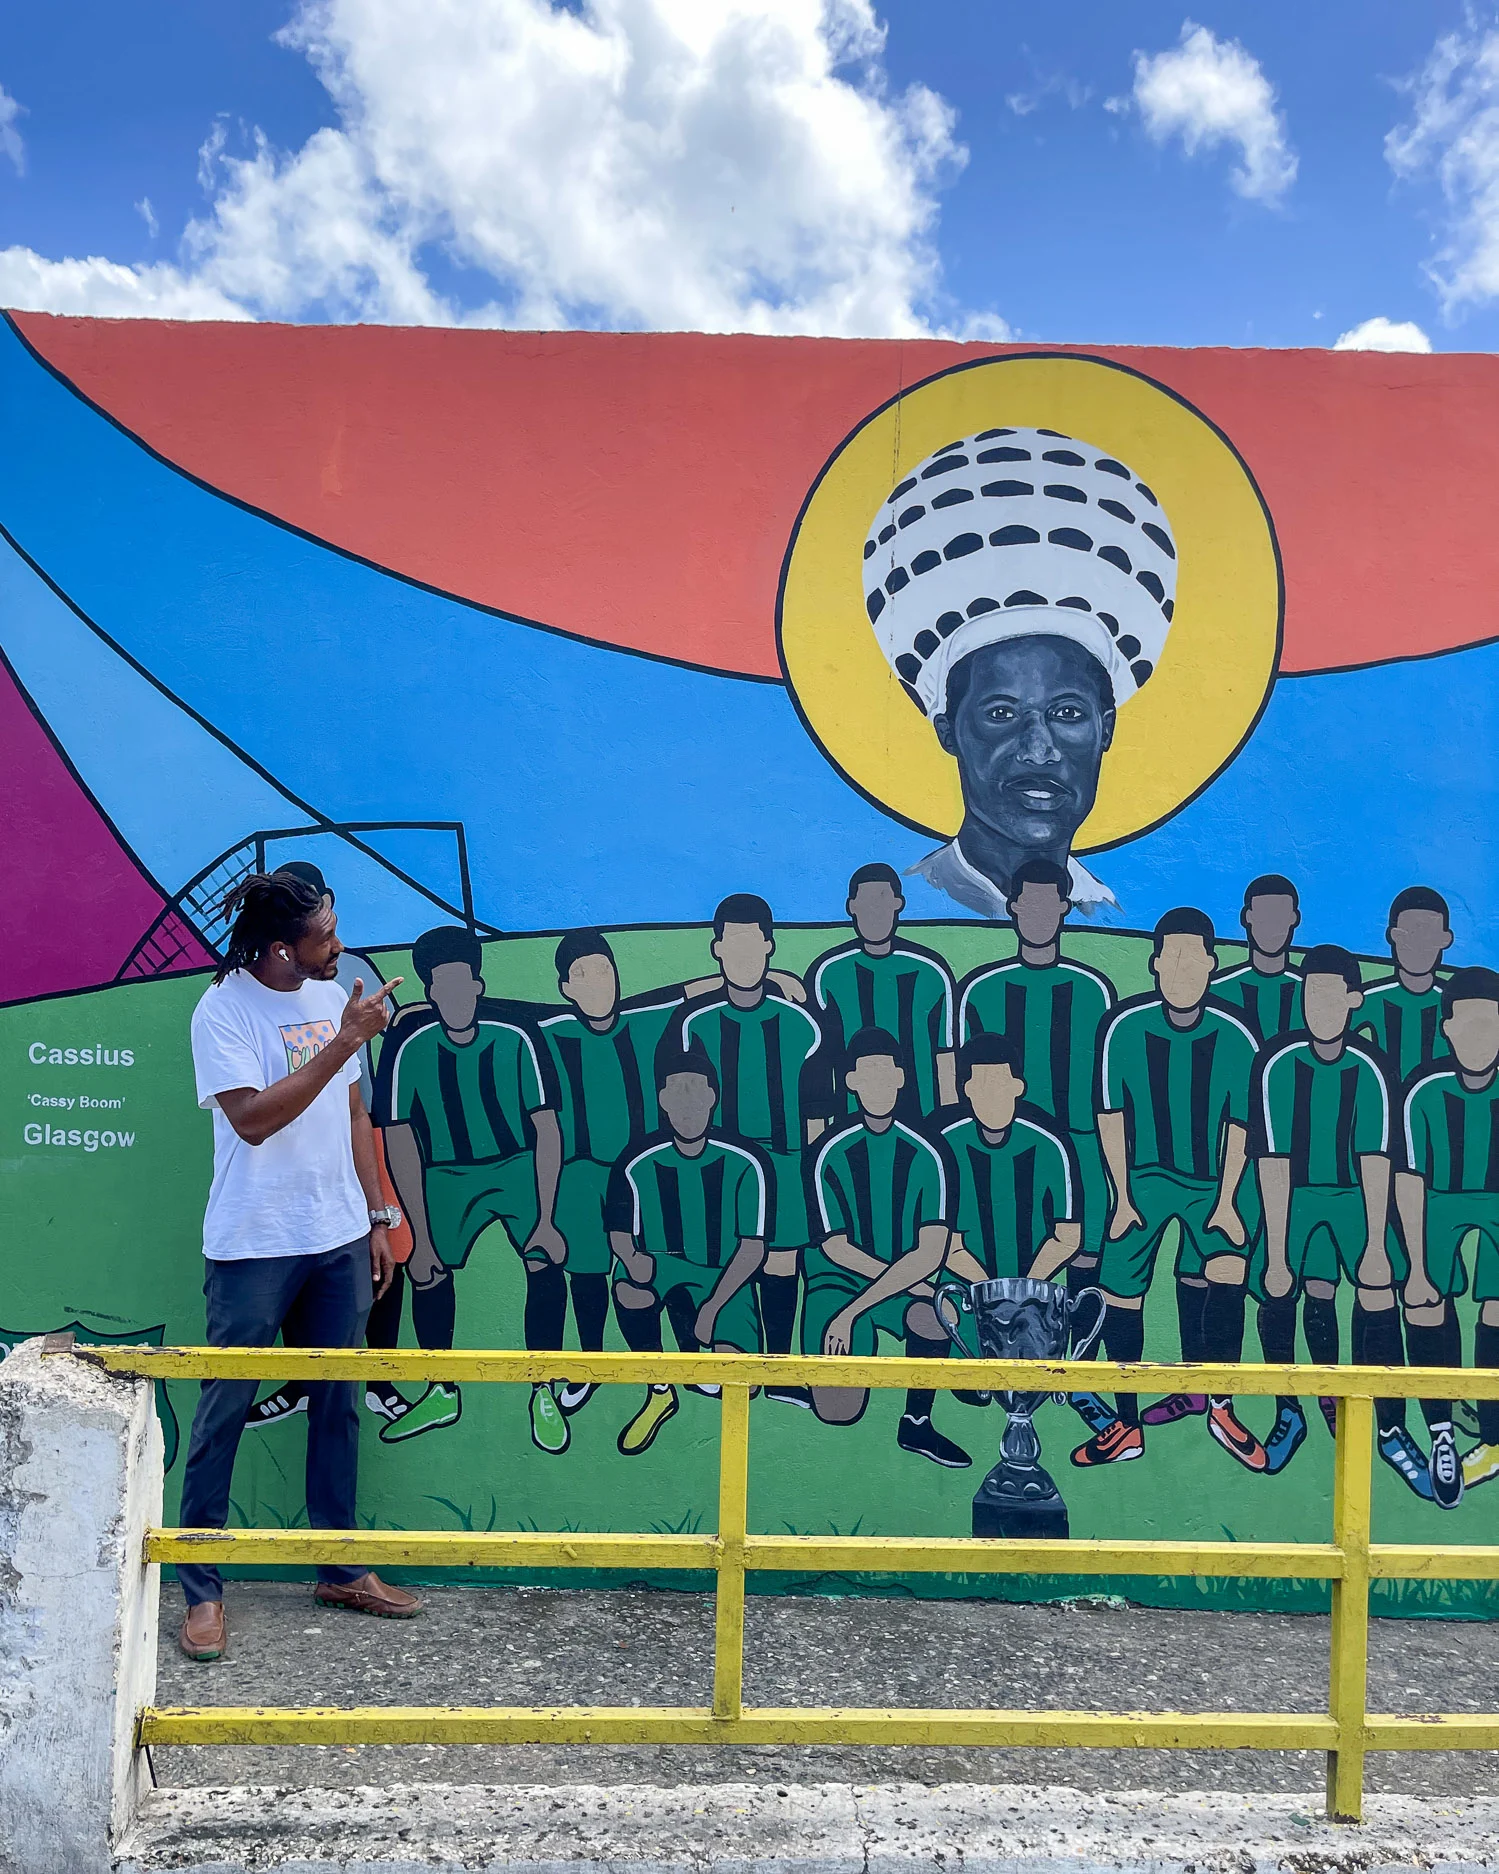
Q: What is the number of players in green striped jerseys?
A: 13